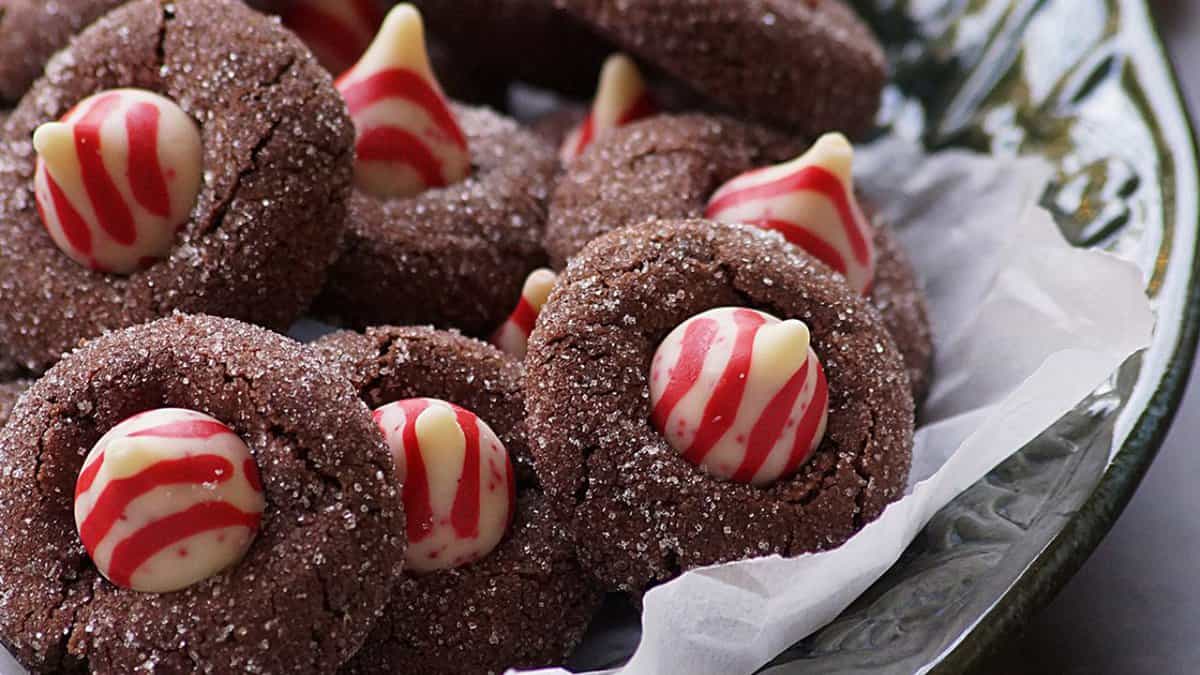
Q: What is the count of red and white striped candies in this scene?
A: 9